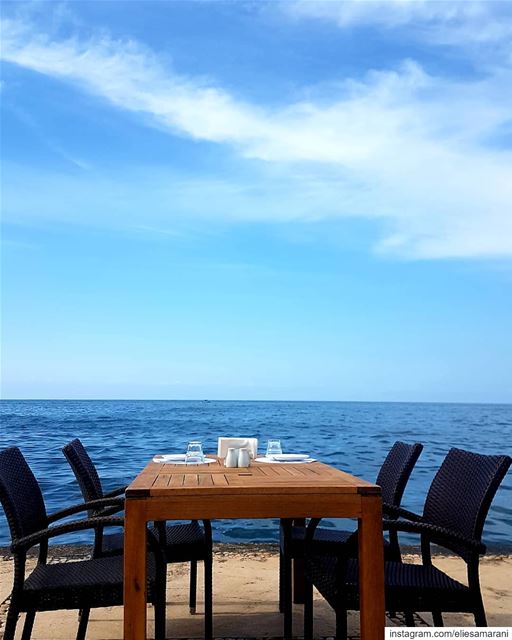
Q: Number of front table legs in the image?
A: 2